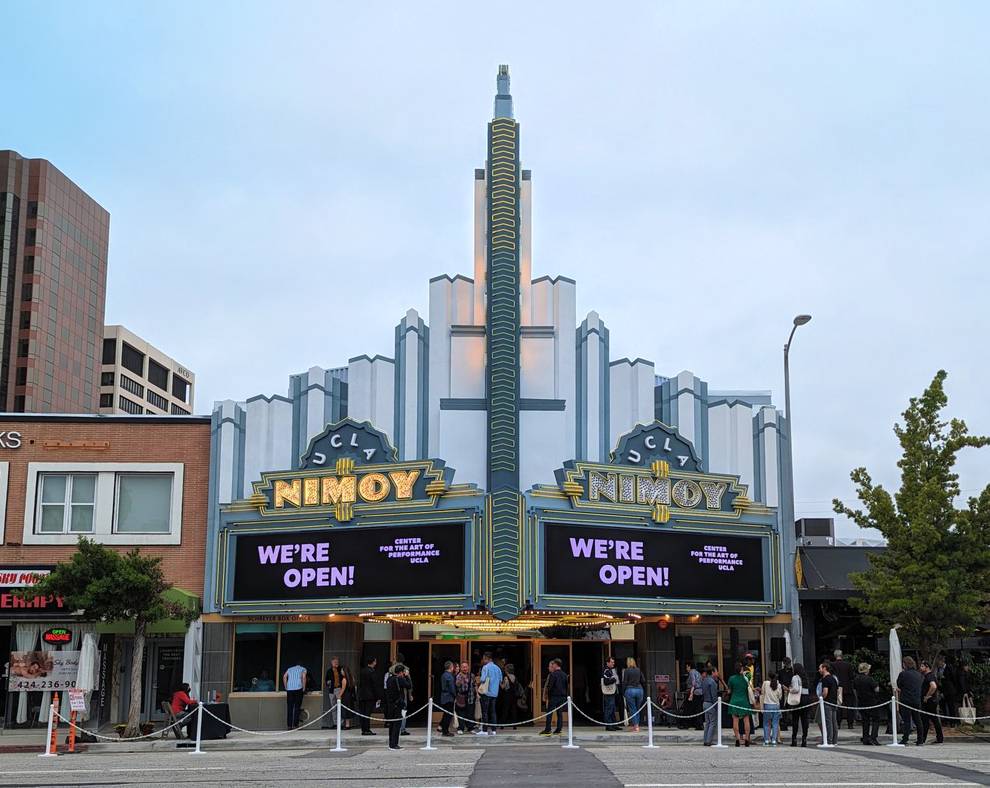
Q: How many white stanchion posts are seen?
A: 9